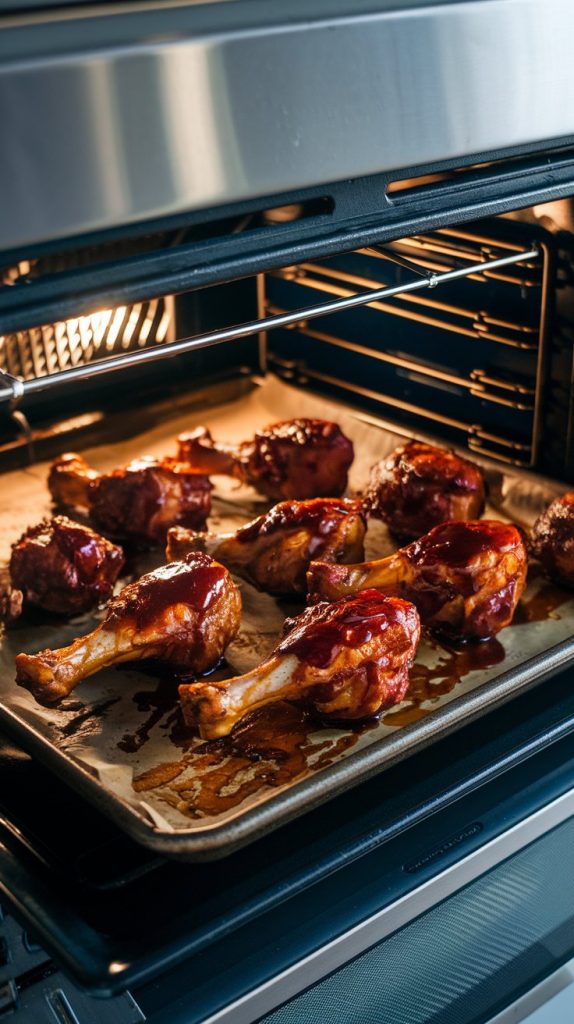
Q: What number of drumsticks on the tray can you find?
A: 9